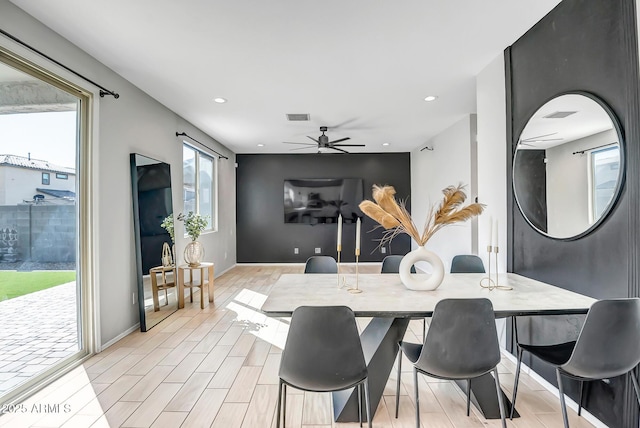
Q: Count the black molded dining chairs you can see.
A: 6